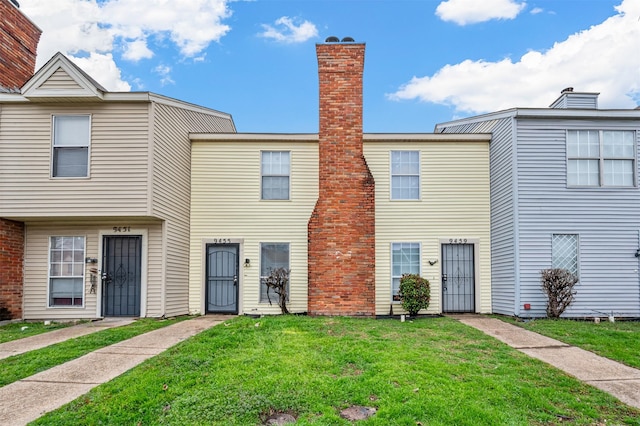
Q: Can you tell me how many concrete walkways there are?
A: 3